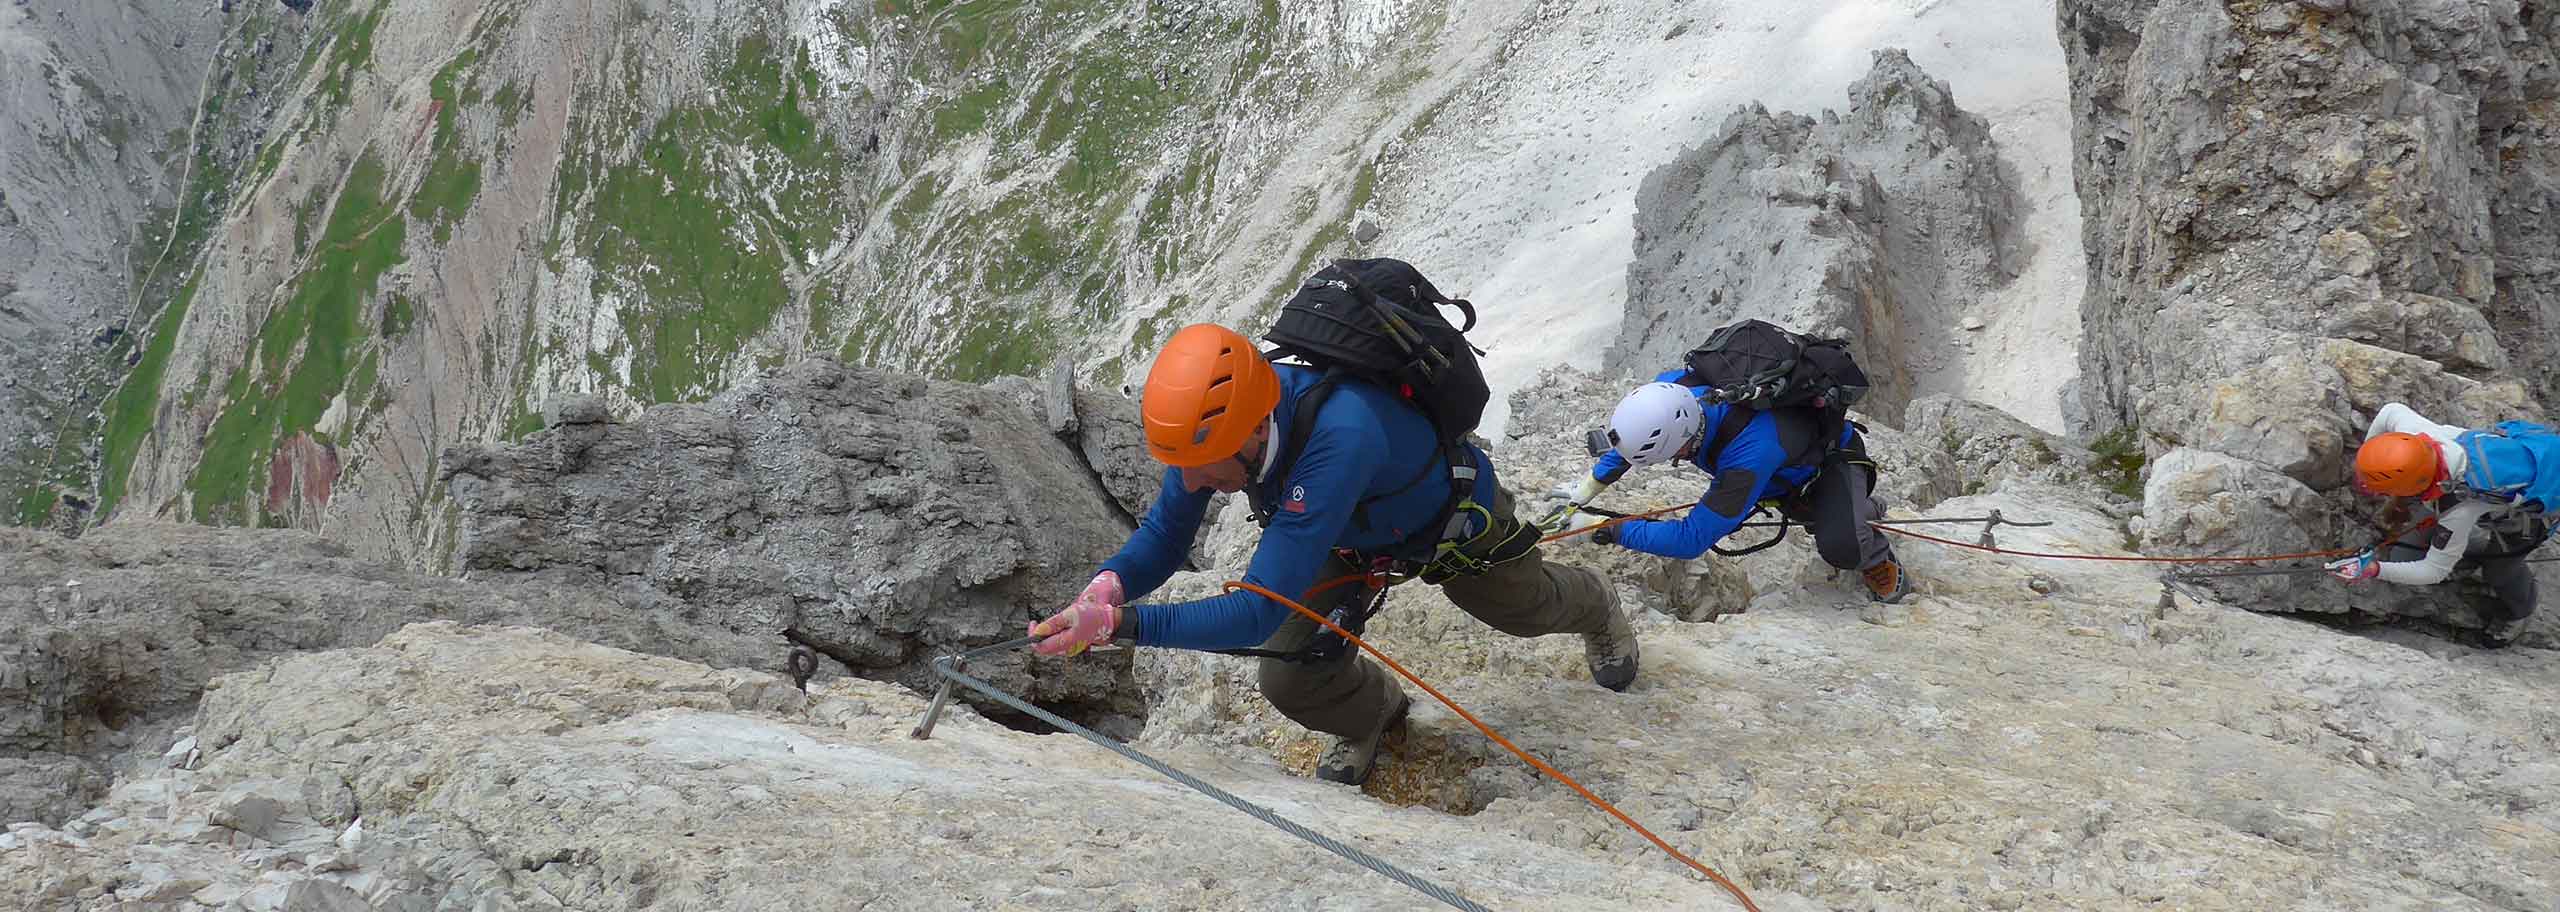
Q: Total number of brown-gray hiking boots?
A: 2